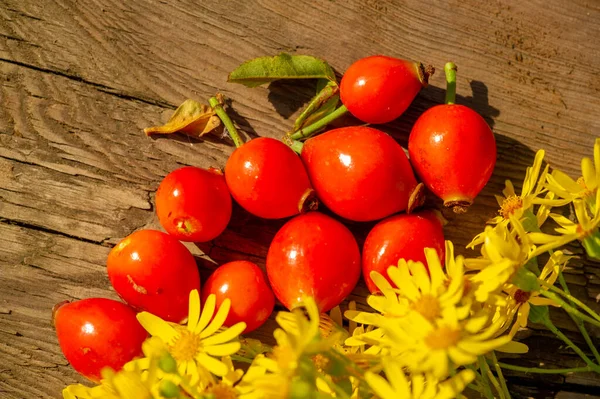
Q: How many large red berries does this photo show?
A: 10